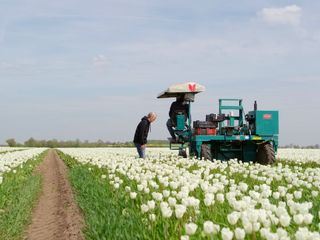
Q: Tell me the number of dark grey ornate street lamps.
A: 0